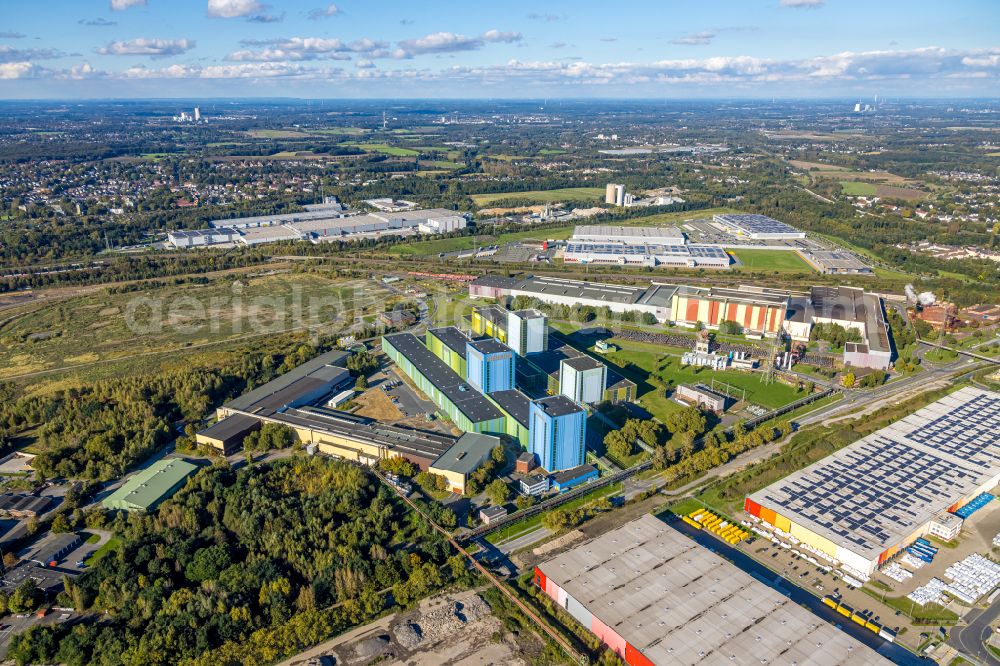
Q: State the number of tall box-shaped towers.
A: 4